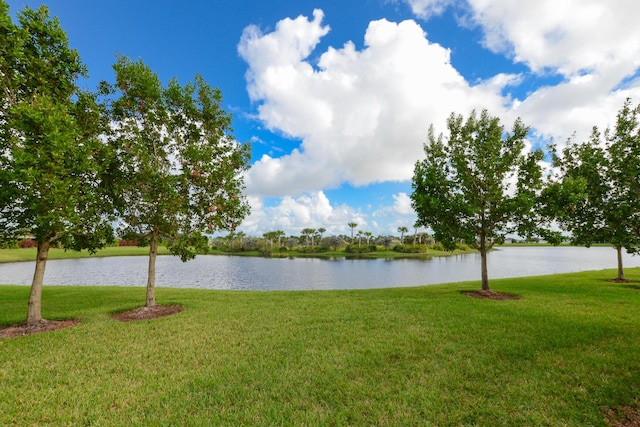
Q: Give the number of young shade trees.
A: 4